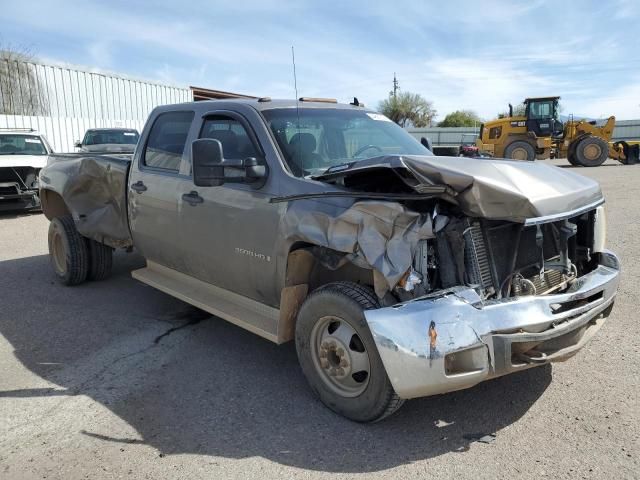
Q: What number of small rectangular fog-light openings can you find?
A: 1